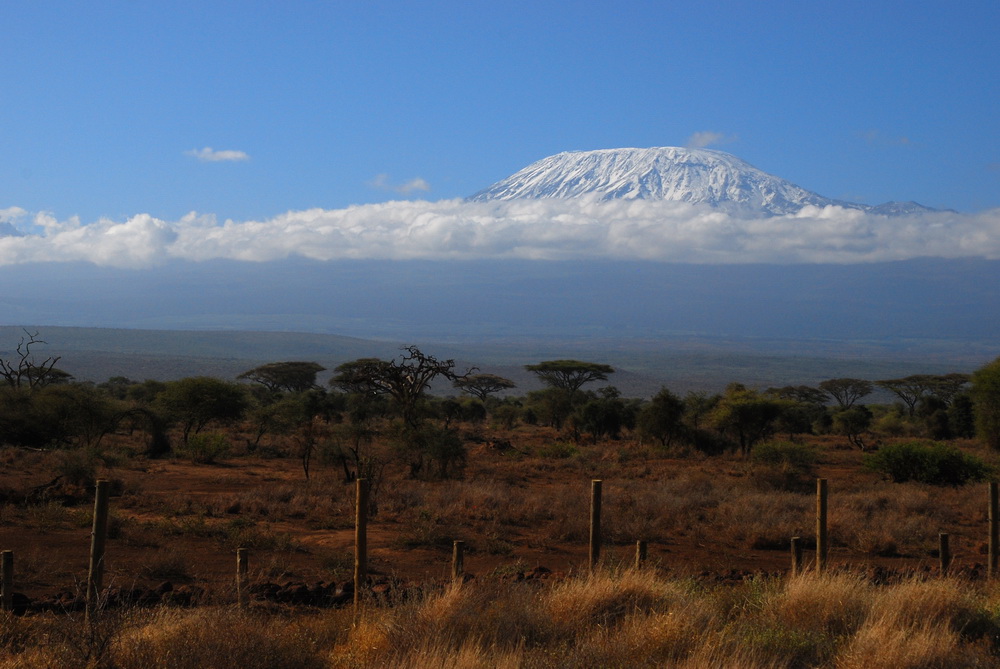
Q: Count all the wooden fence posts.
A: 11